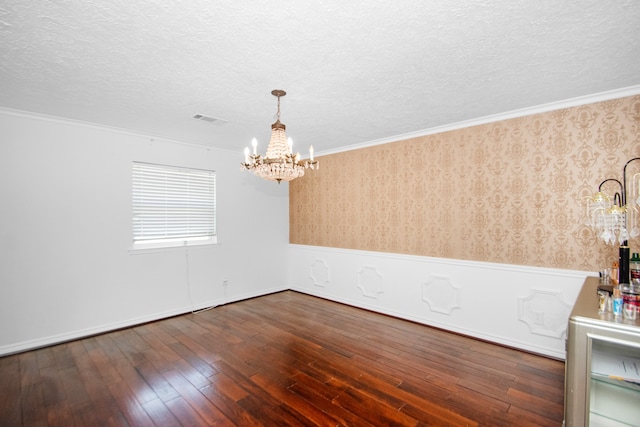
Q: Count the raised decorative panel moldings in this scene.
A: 4